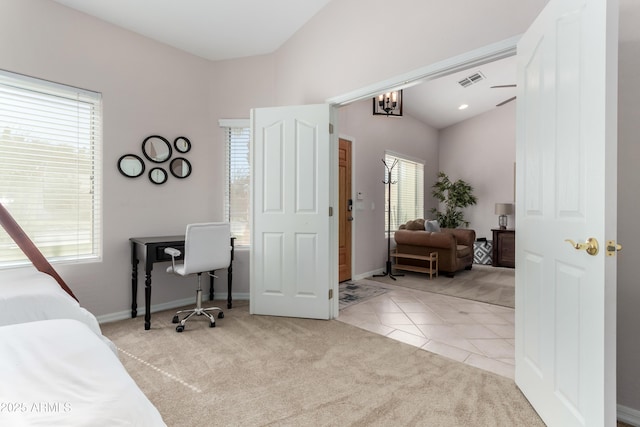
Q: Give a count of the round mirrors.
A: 5